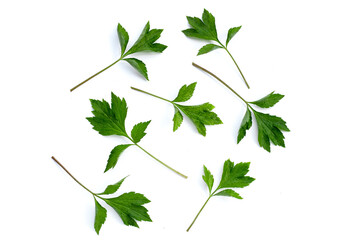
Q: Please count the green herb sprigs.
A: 7